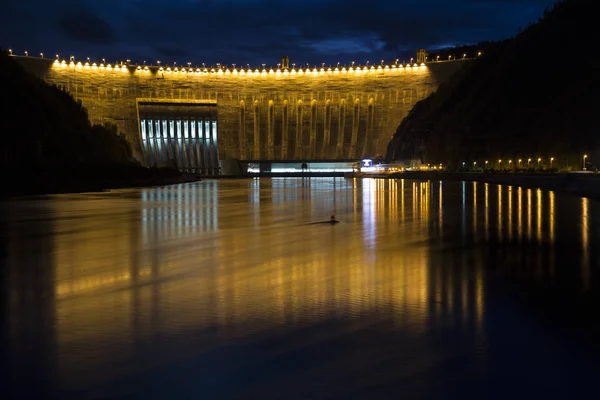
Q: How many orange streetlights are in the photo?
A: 9